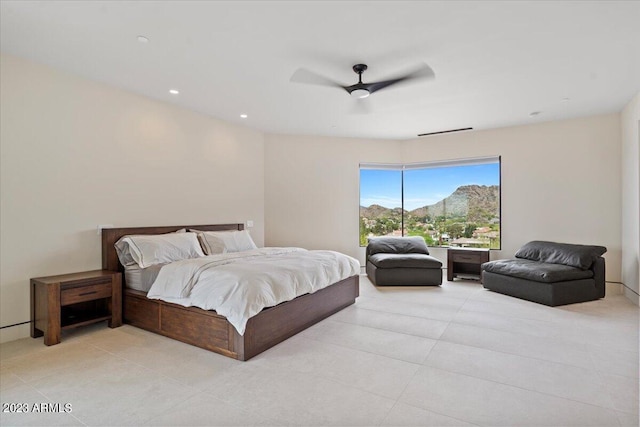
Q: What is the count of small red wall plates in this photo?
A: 0